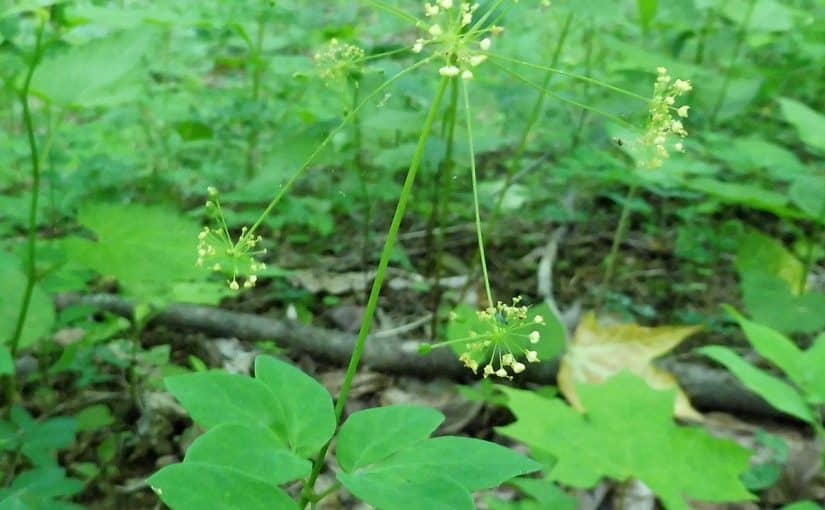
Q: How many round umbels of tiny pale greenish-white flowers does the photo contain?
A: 5